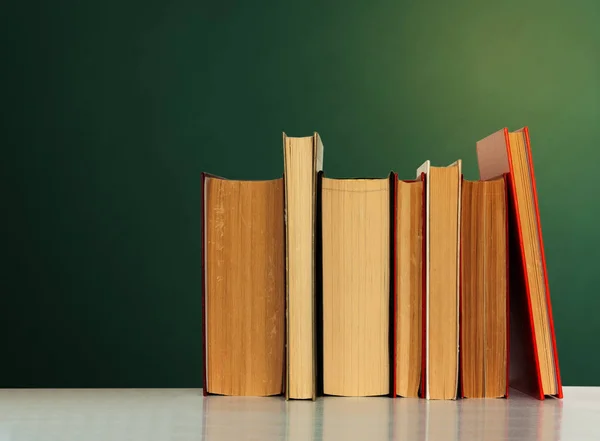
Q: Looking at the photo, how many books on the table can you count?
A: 7